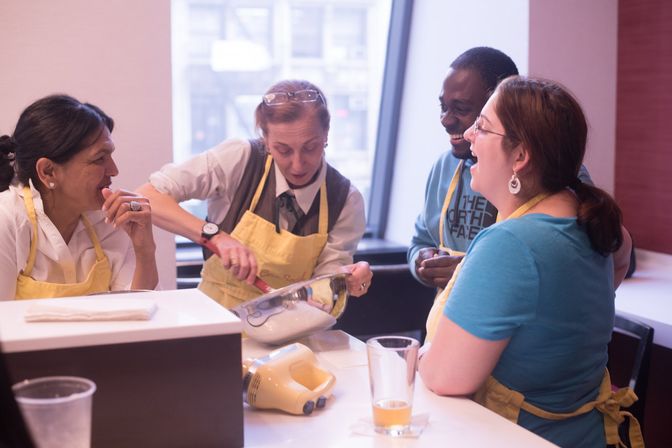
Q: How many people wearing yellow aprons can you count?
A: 4